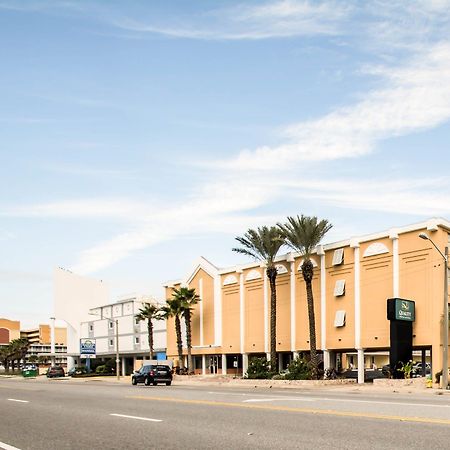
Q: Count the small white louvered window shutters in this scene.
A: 3